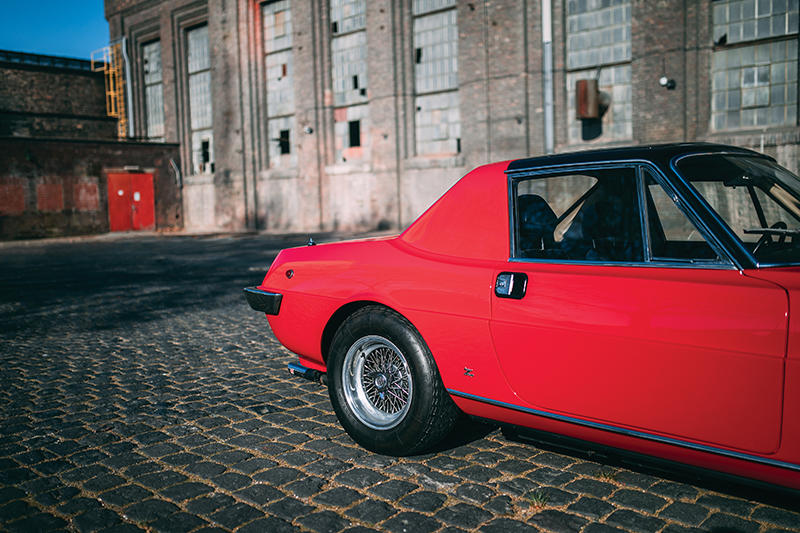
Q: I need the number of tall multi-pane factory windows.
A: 7